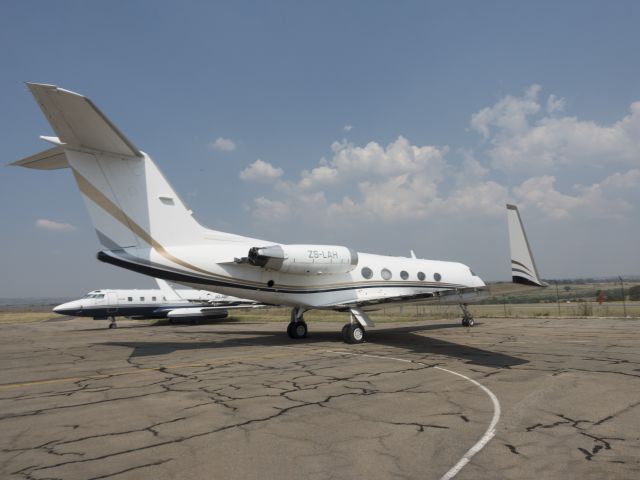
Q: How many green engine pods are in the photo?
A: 0